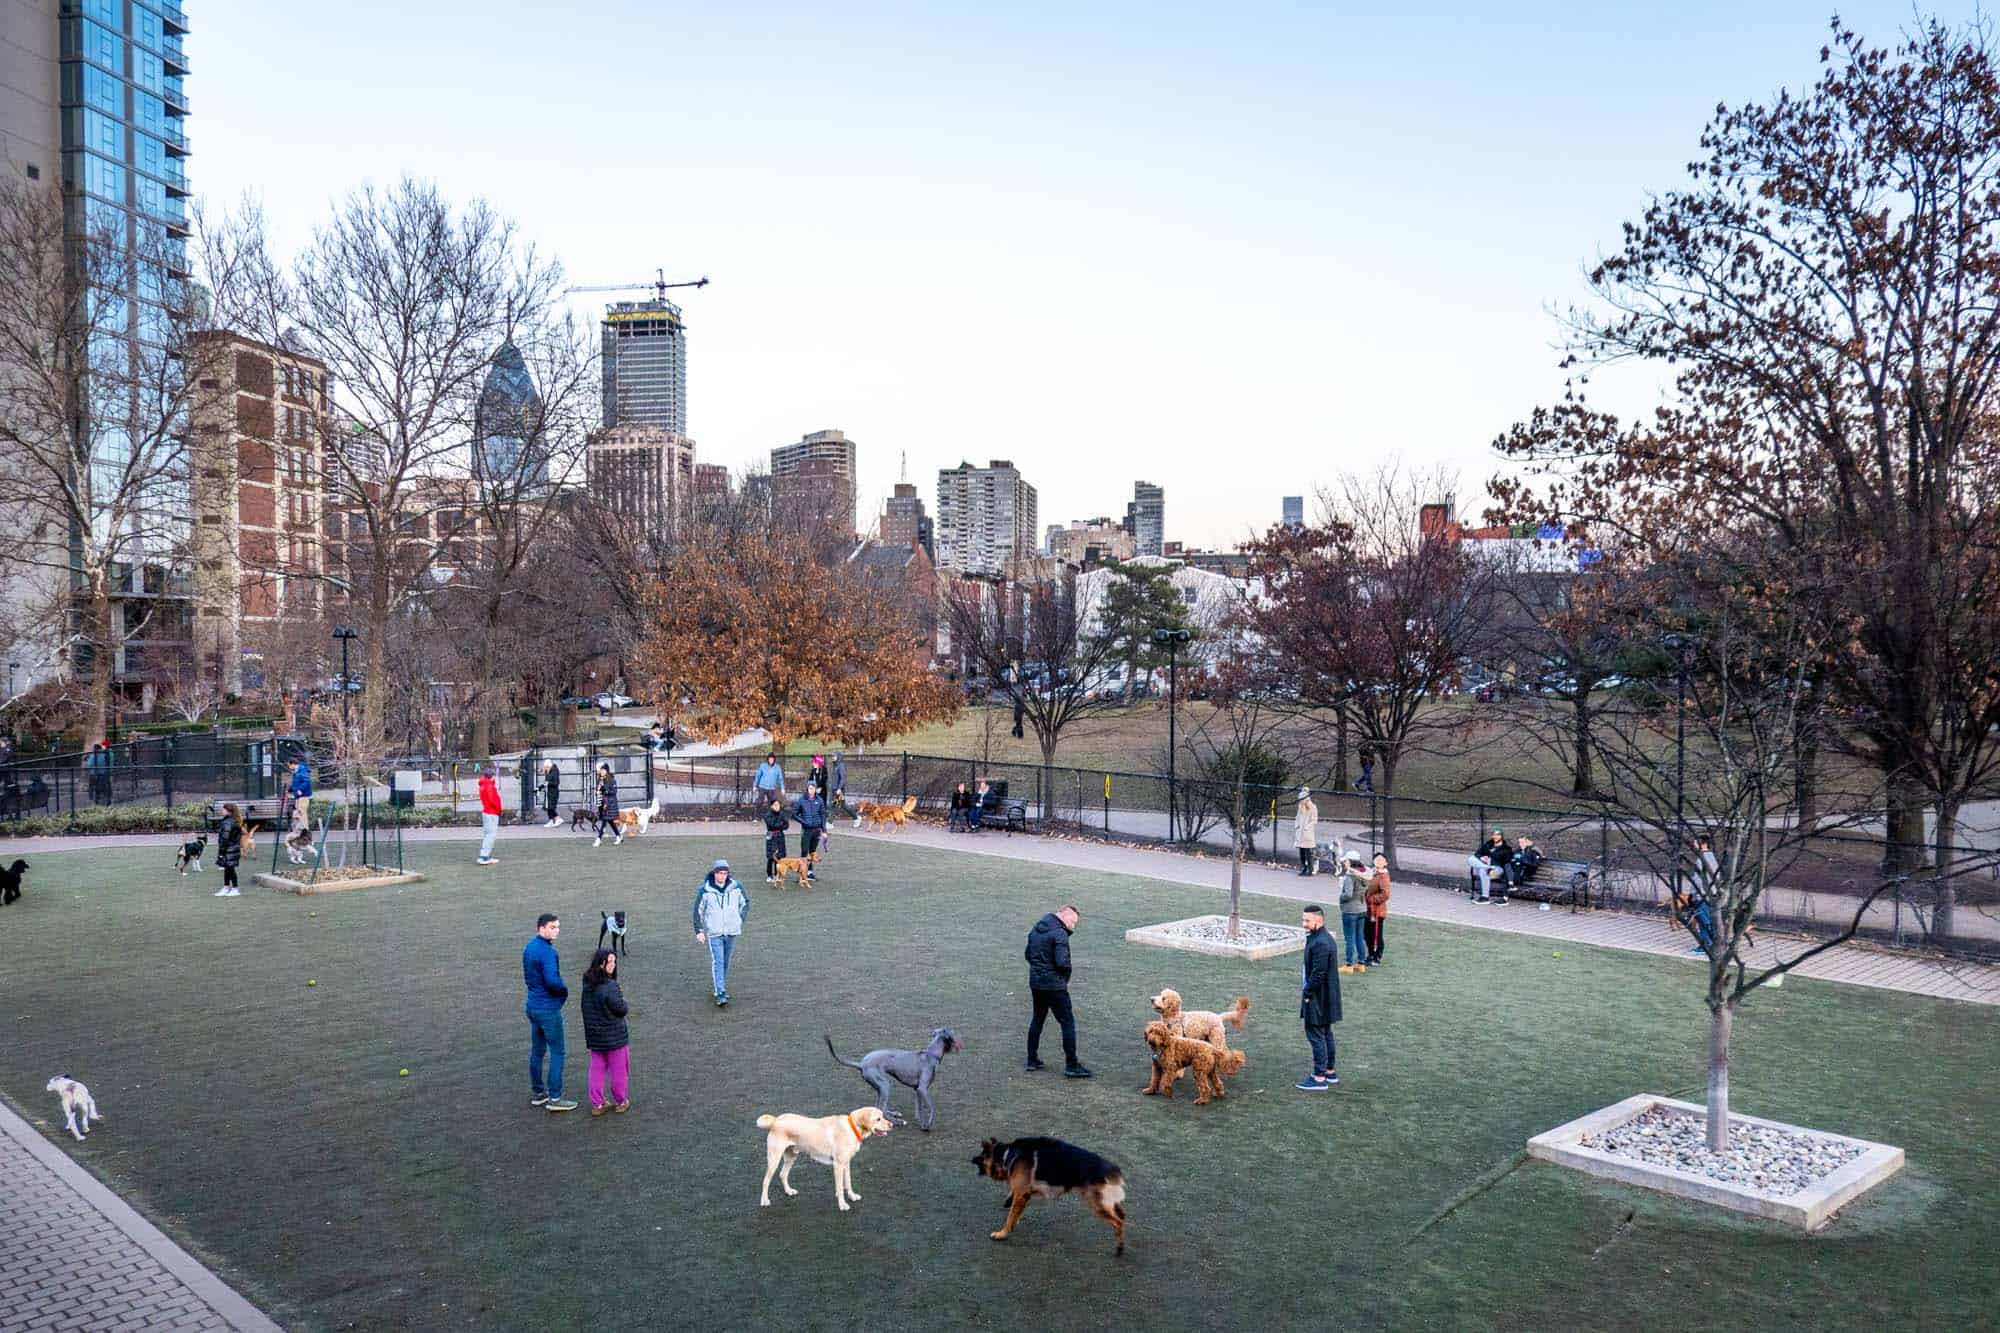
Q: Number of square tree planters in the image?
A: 3